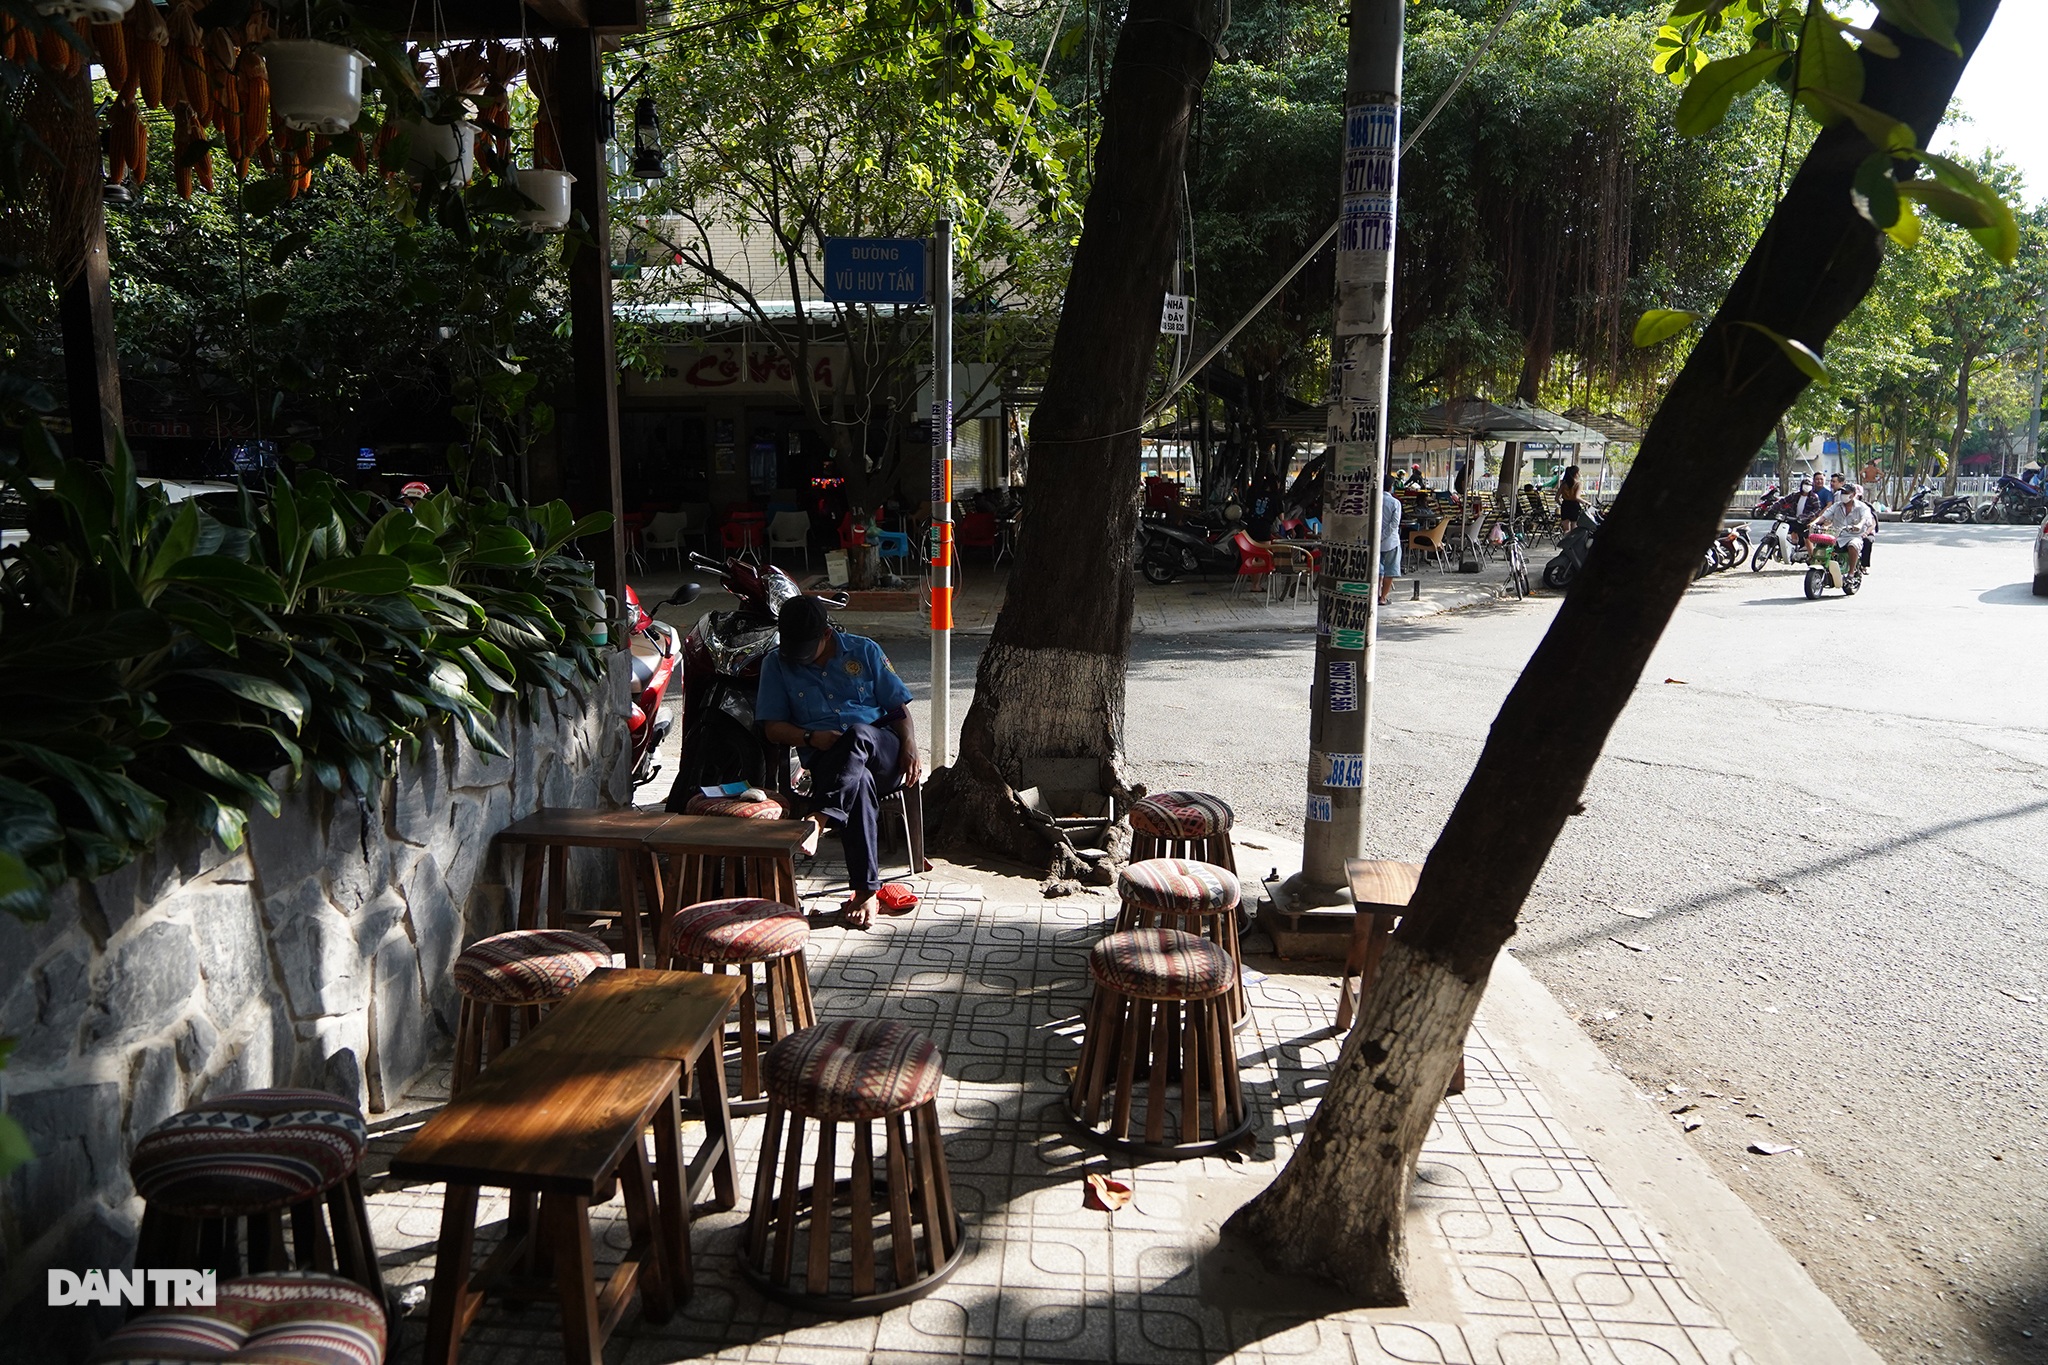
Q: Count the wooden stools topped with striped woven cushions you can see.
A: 9